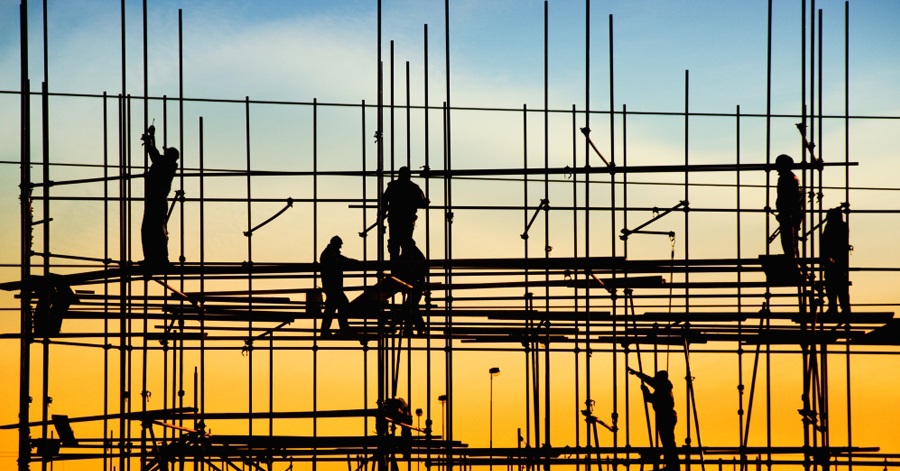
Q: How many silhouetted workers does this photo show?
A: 8